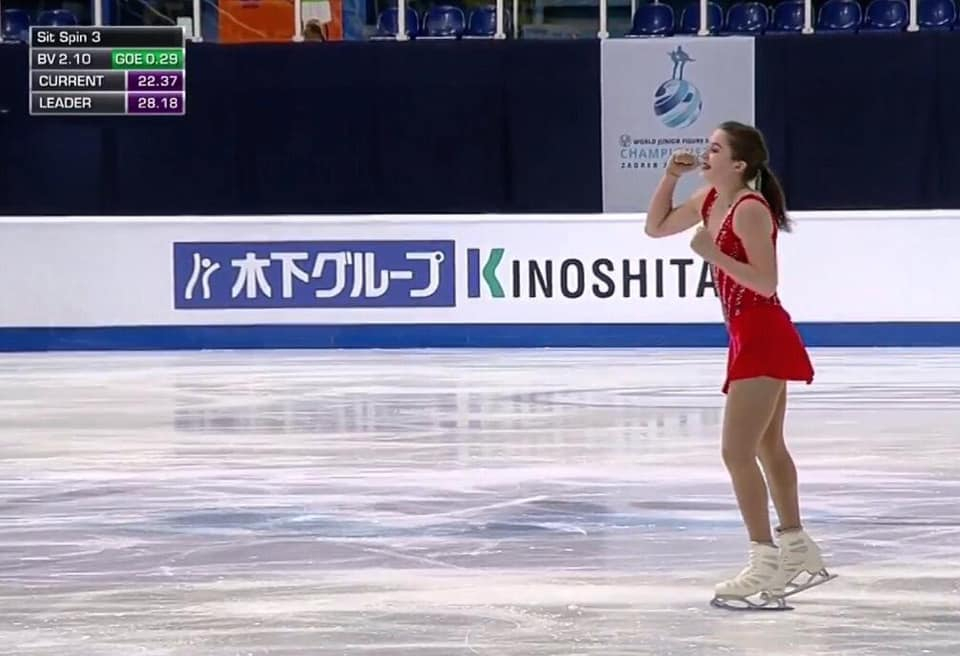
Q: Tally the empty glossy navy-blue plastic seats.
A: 12